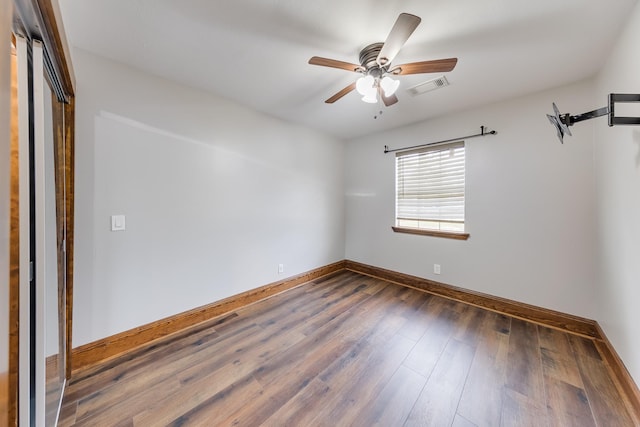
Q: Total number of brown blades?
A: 4